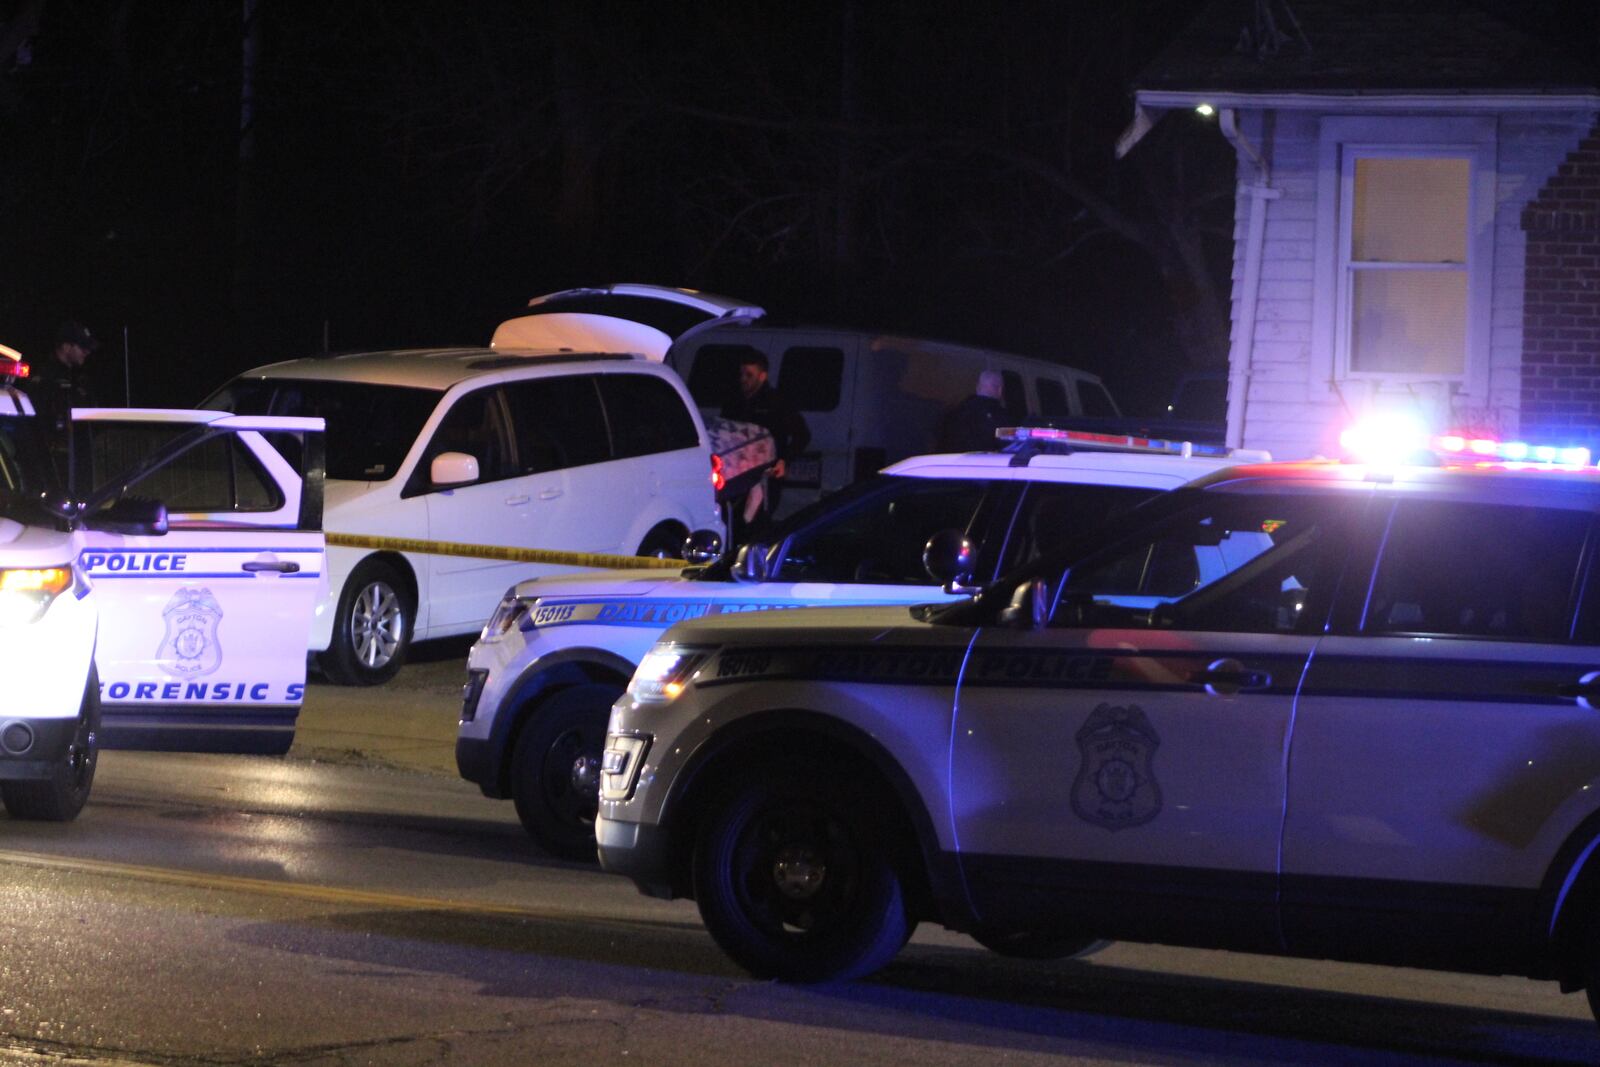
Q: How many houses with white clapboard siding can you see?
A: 1